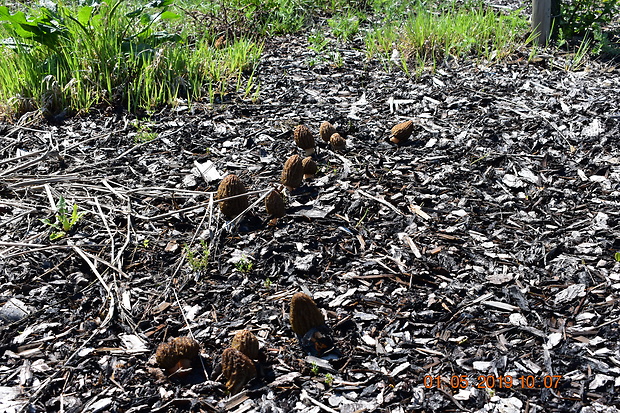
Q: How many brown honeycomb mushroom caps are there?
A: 12